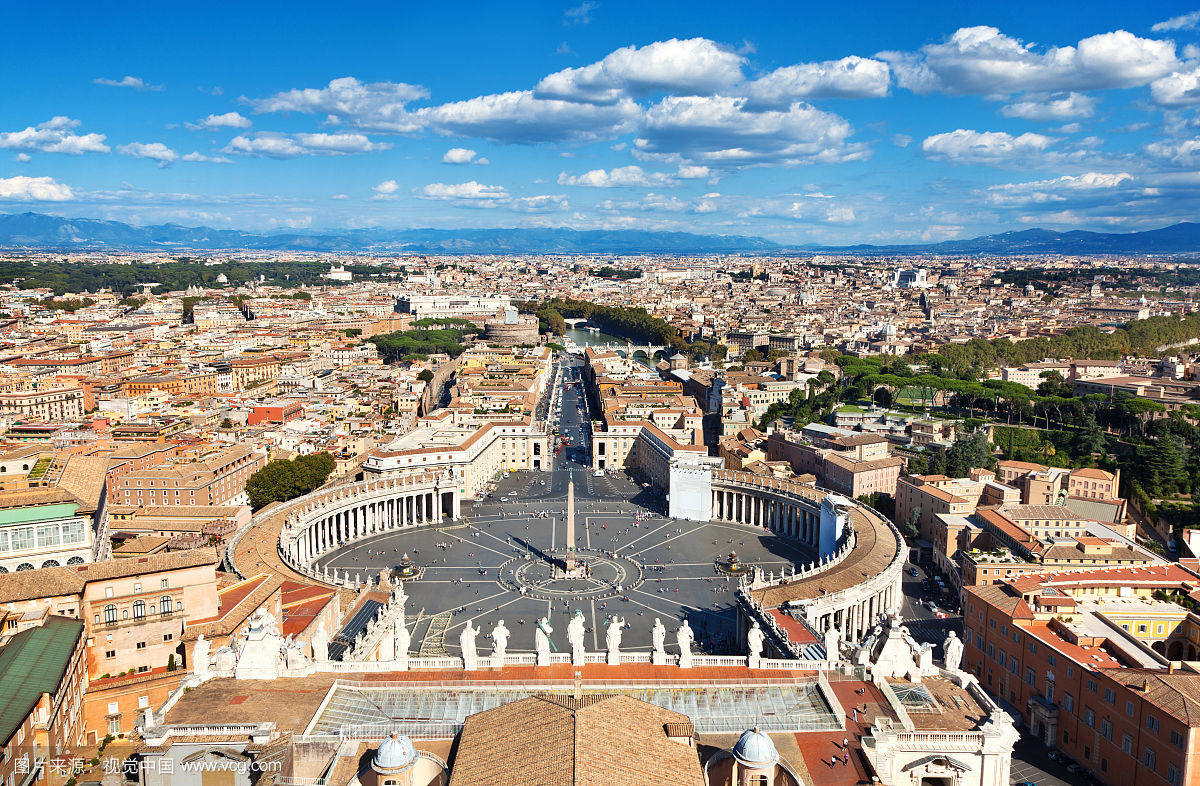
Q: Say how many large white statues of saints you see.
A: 13